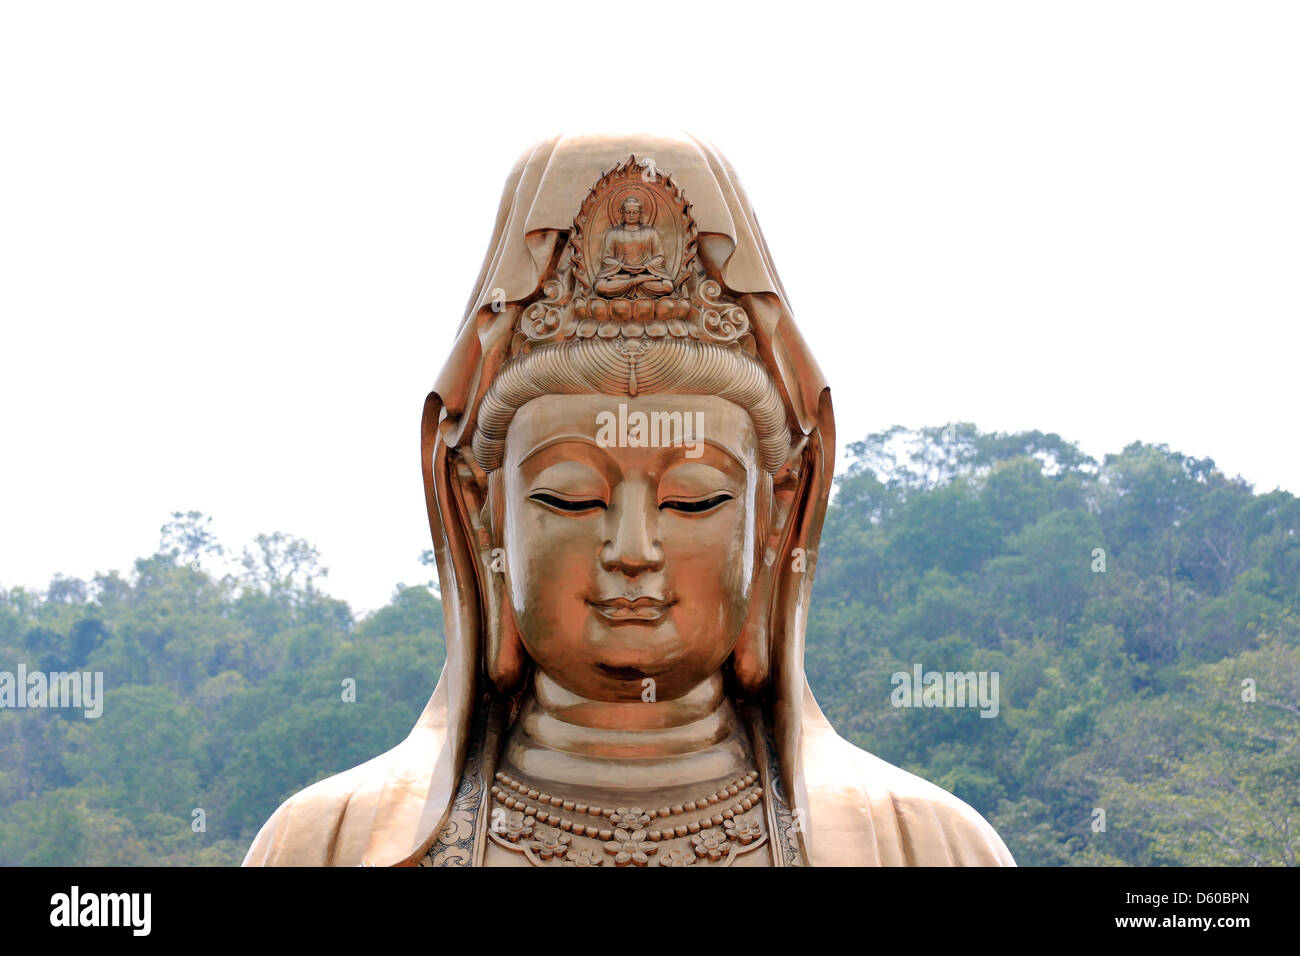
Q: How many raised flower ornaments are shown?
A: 8